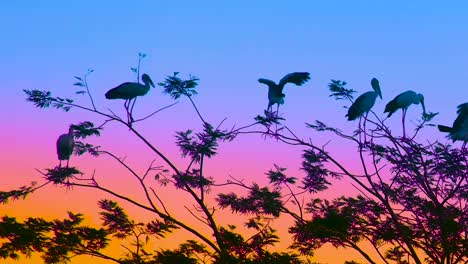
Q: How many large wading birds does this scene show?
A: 6